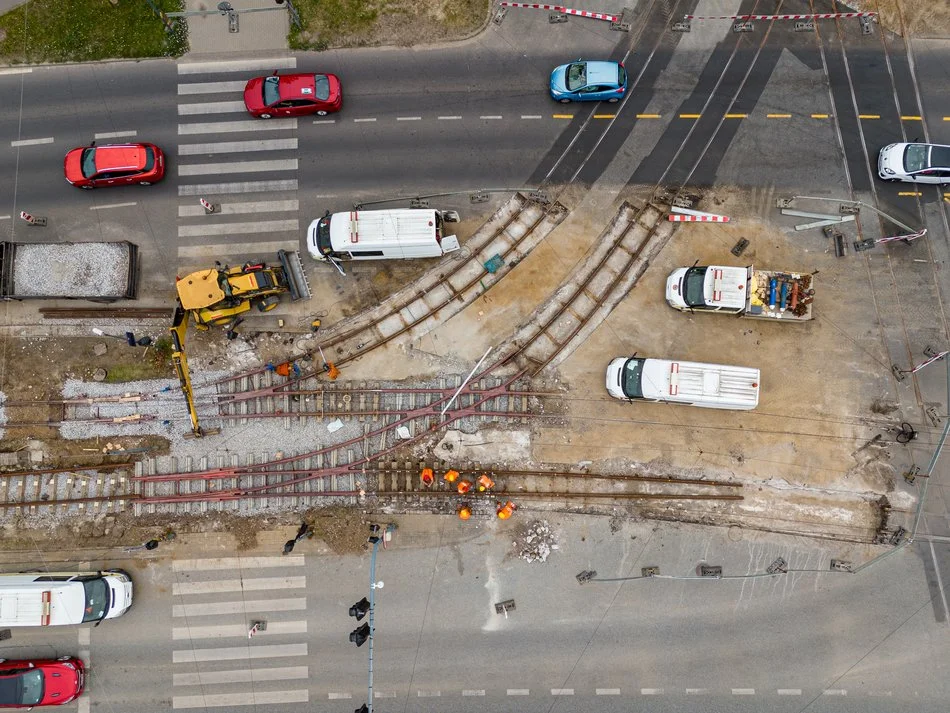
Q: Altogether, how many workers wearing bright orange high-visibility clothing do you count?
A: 8